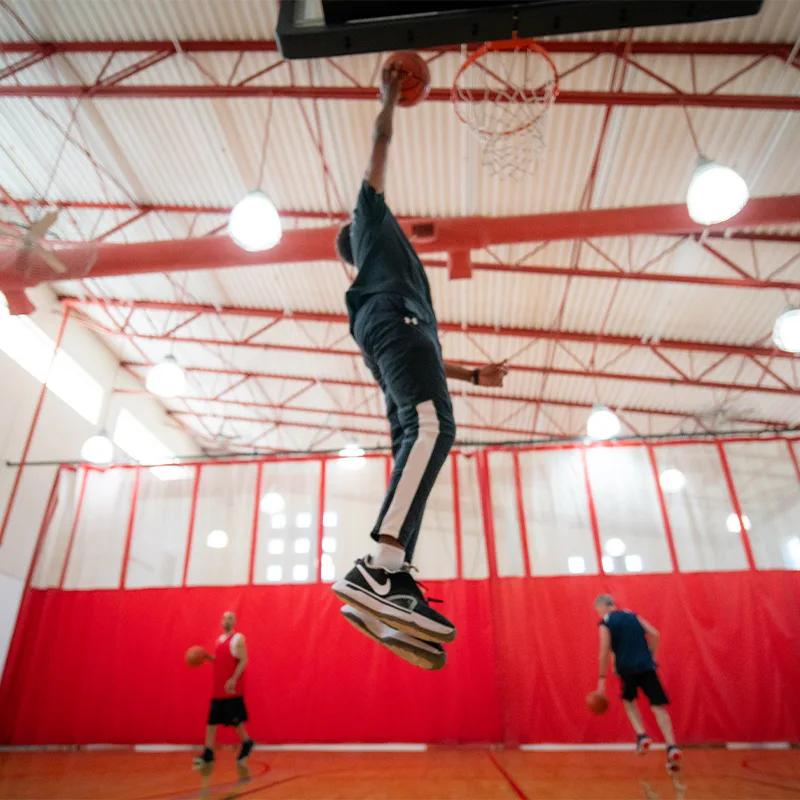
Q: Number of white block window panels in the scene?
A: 12